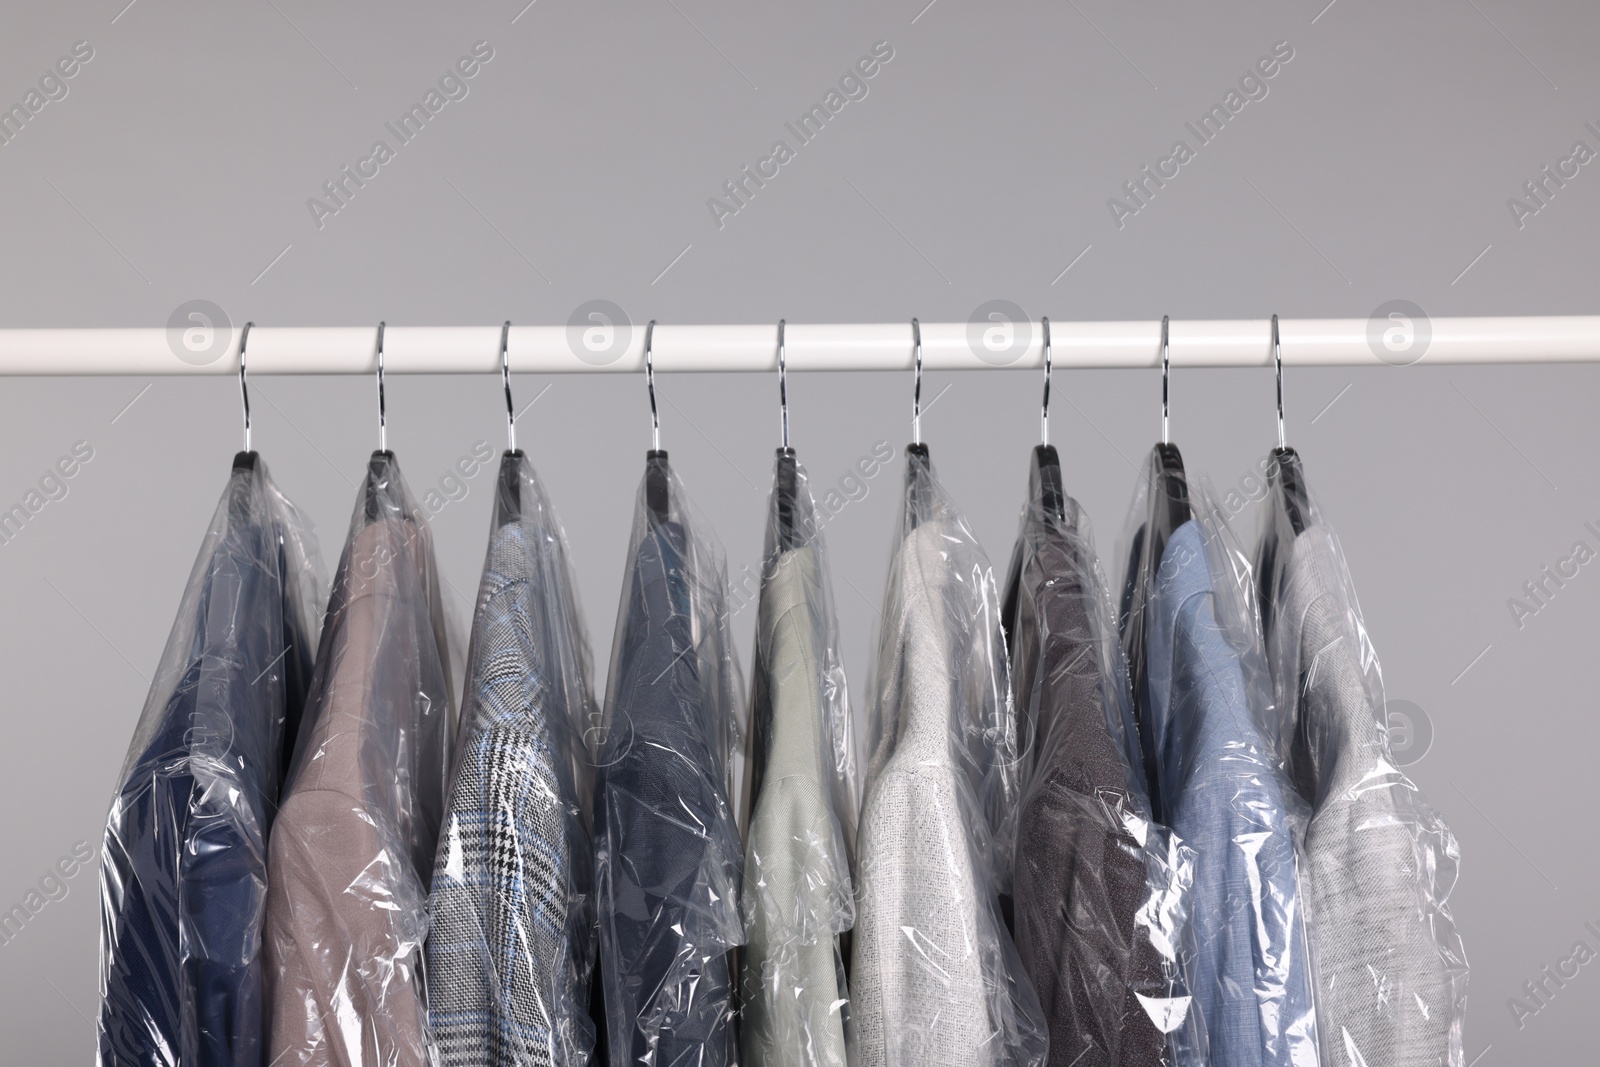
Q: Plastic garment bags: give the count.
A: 9